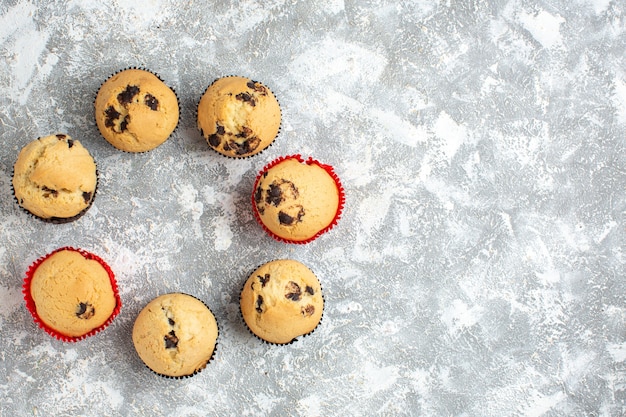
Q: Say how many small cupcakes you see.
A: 7